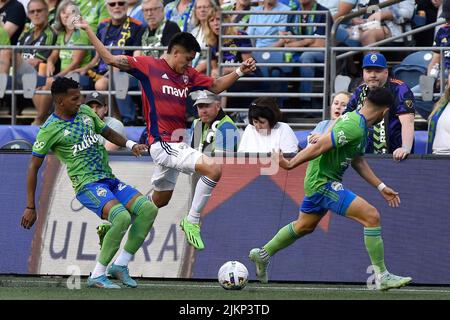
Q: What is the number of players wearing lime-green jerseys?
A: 2